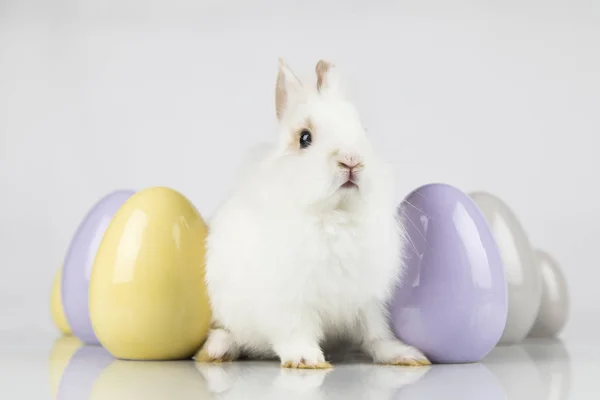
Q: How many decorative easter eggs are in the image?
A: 6